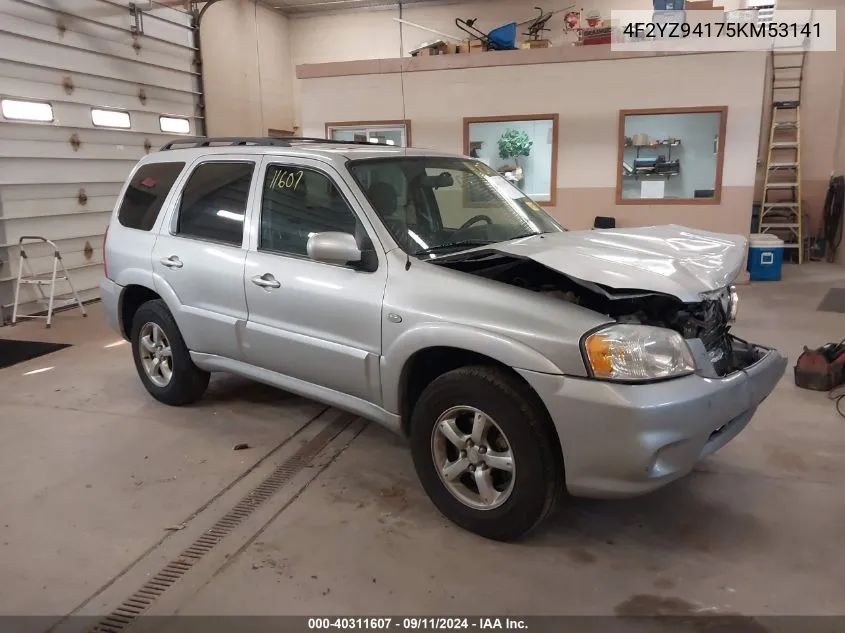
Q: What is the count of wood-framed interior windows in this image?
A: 3